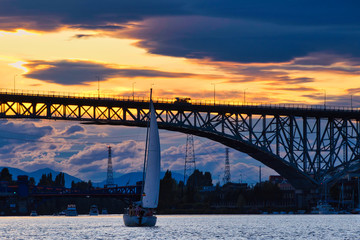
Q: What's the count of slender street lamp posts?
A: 7